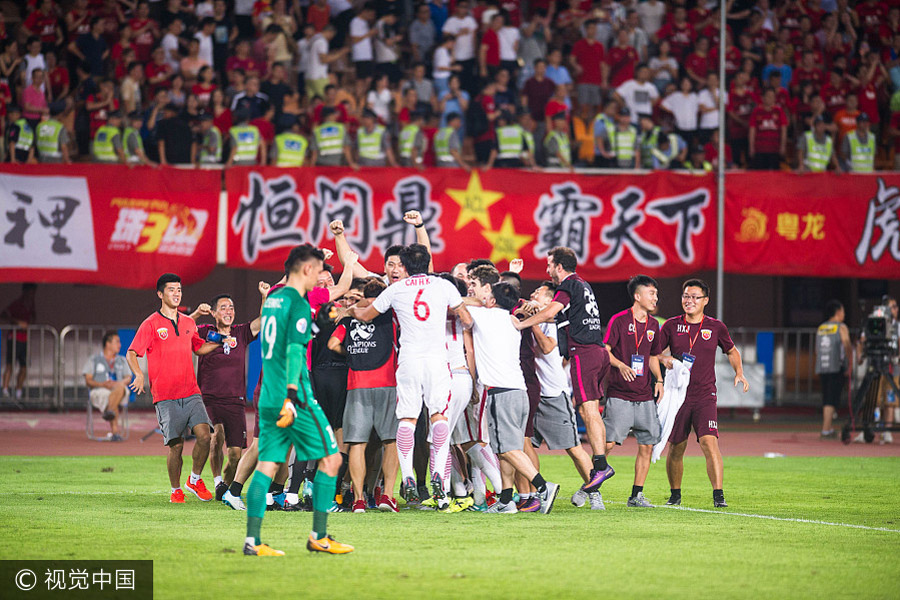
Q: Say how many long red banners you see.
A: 3